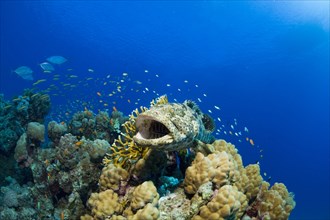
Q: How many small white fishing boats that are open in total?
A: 0